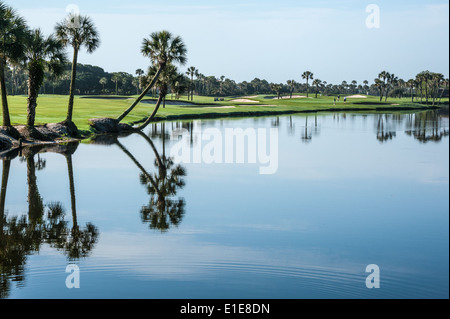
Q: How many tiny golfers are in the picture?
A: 3